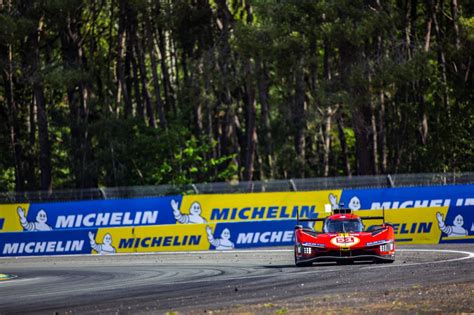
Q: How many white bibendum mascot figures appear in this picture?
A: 6